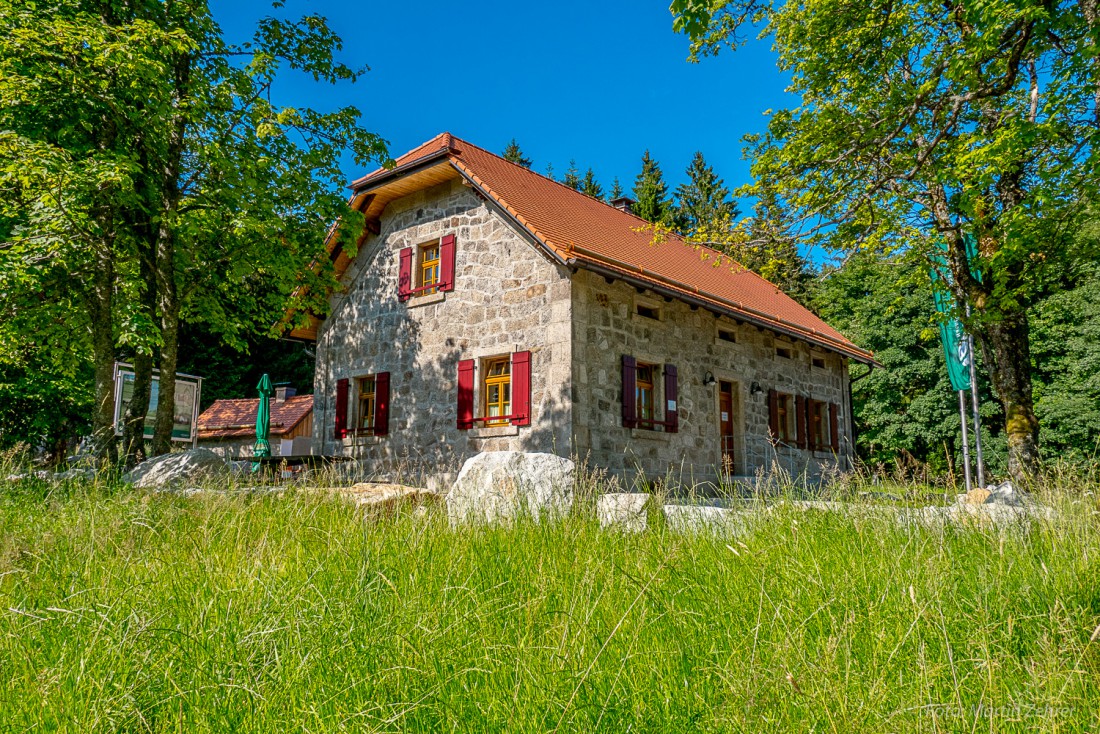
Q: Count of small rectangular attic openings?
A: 4